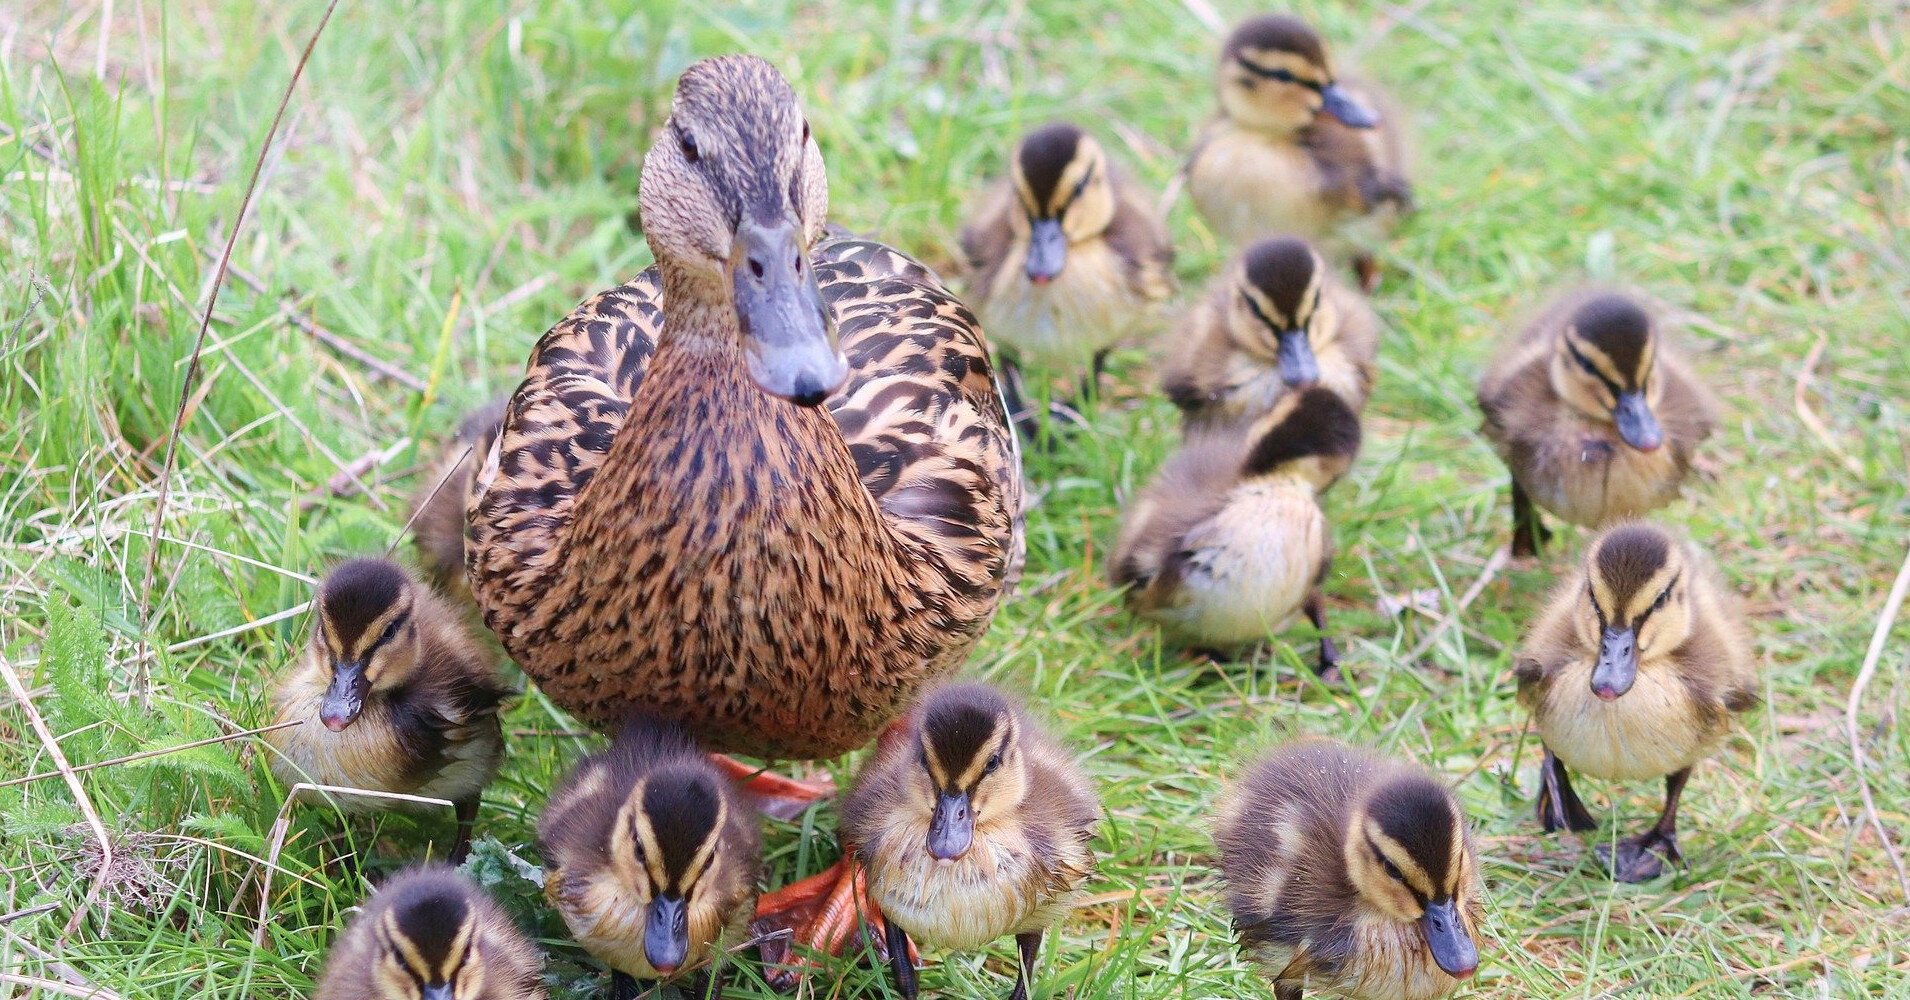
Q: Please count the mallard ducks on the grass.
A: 13